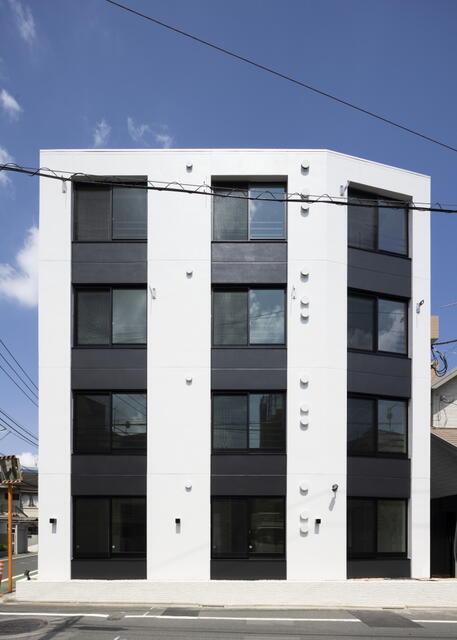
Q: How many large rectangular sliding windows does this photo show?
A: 12